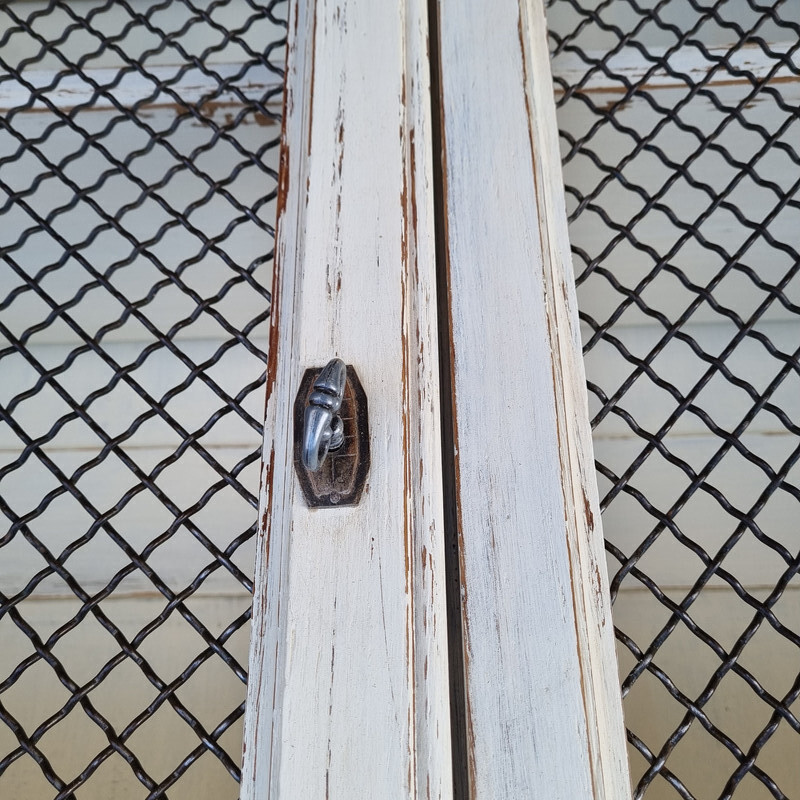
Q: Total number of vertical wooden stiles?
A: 2